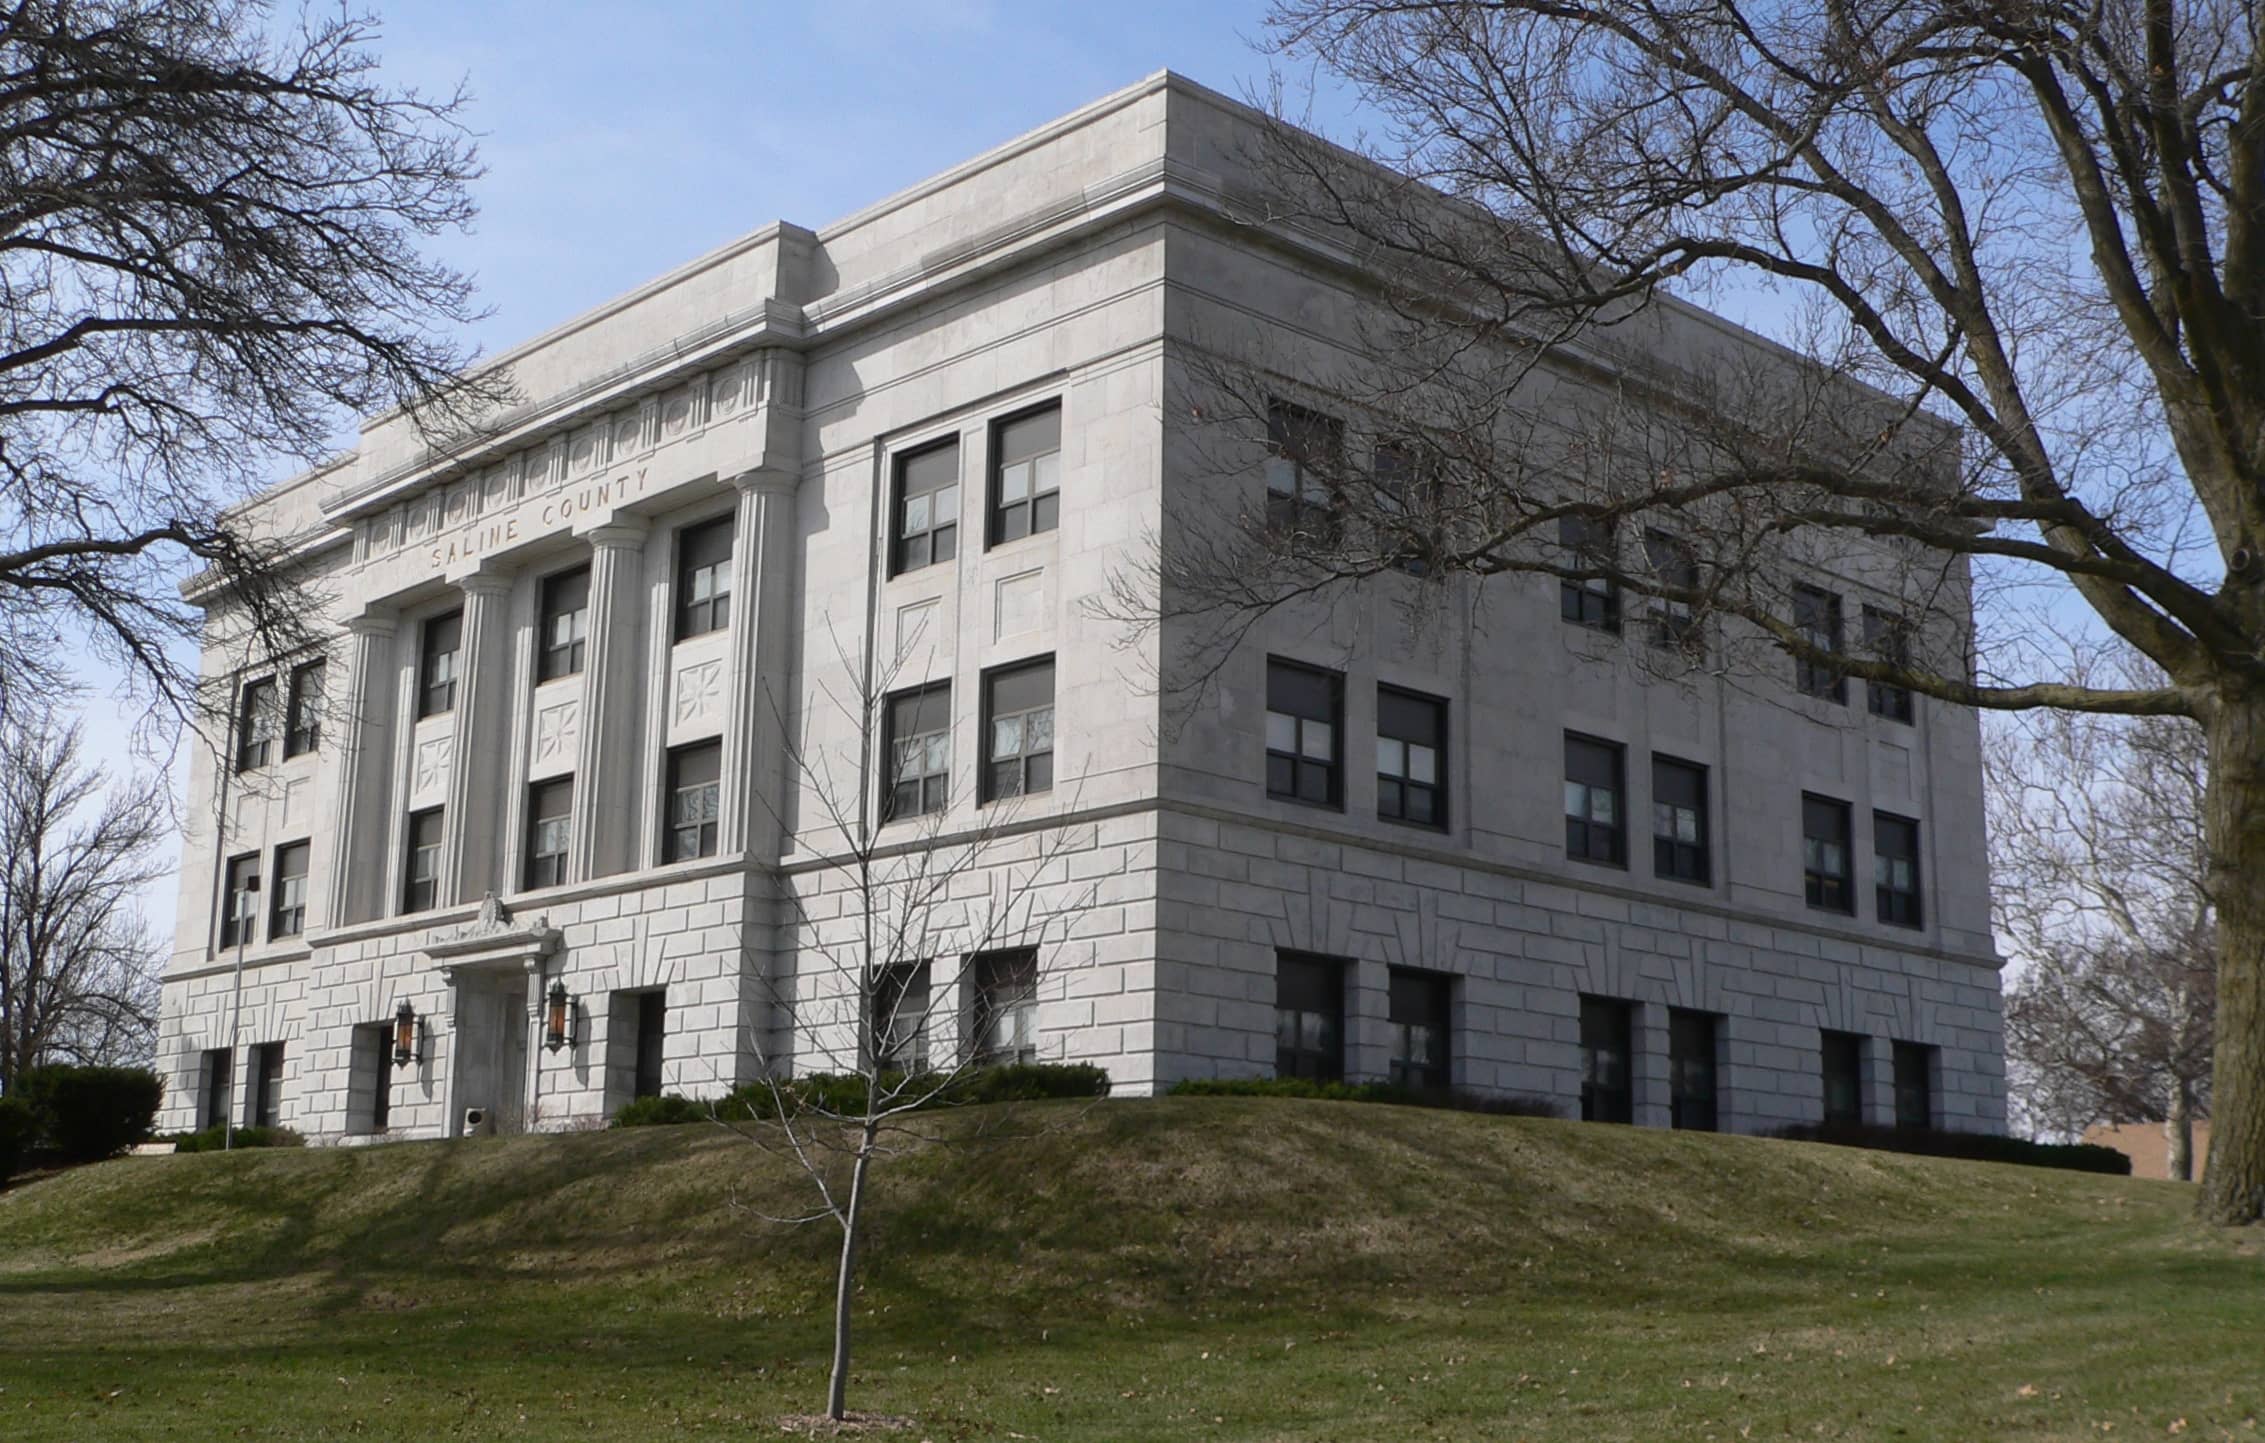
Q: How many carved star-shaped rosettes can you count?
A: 3